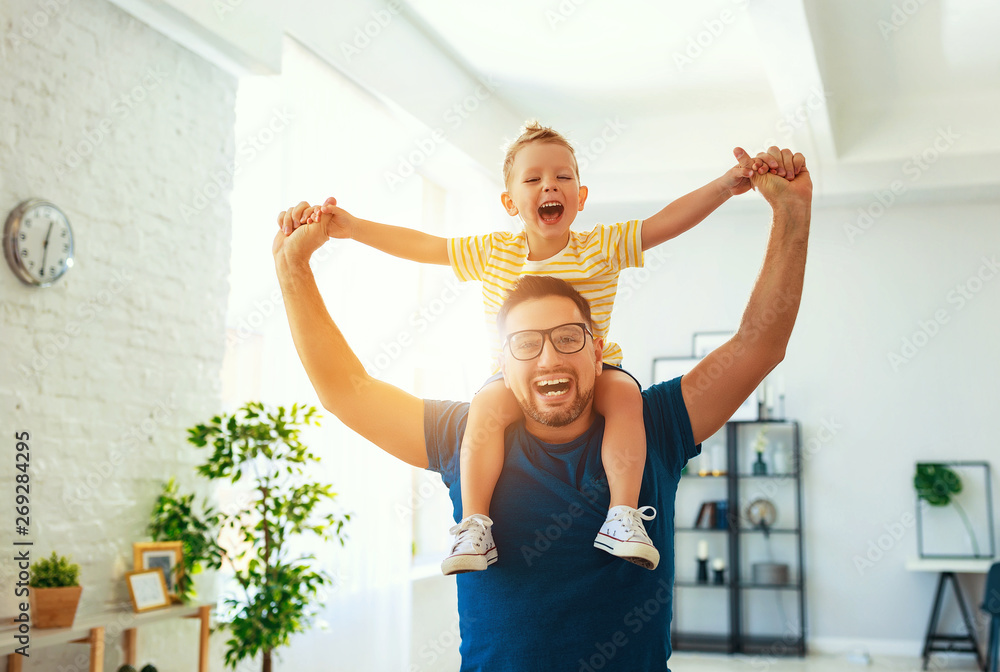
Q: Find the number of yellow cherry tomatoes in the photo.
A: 0